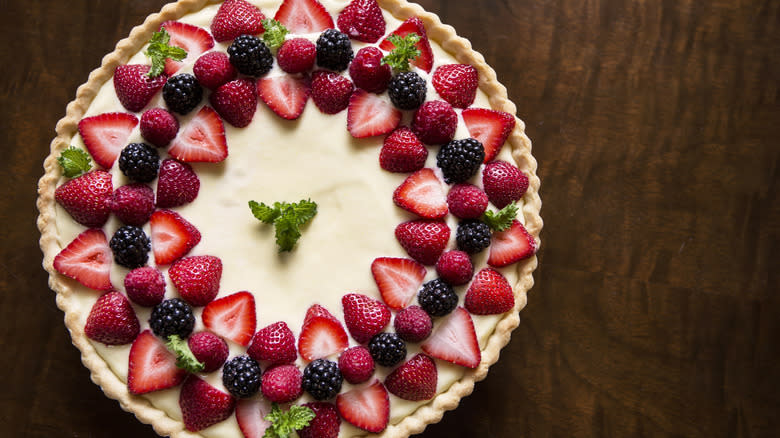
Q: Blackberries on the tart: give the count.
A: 13